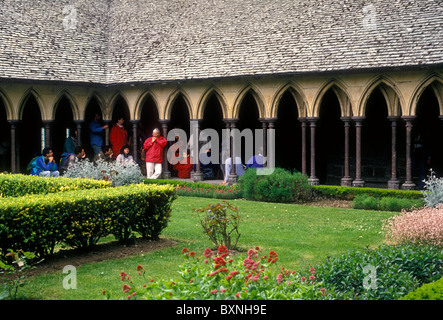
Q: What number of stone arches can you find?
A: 13